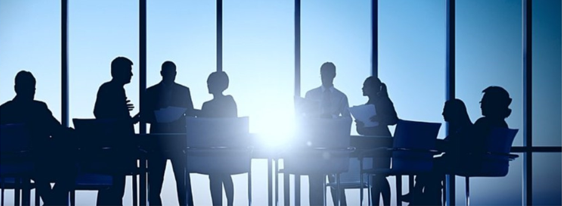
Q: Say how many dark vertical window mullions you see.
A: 7